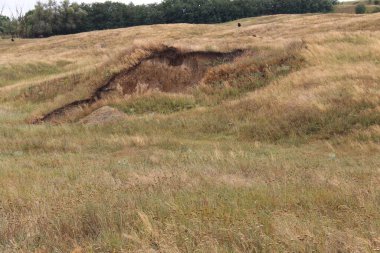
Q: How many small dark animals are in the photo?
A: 2